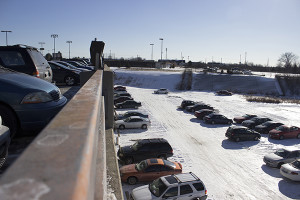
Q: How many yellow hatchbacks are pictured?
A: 0